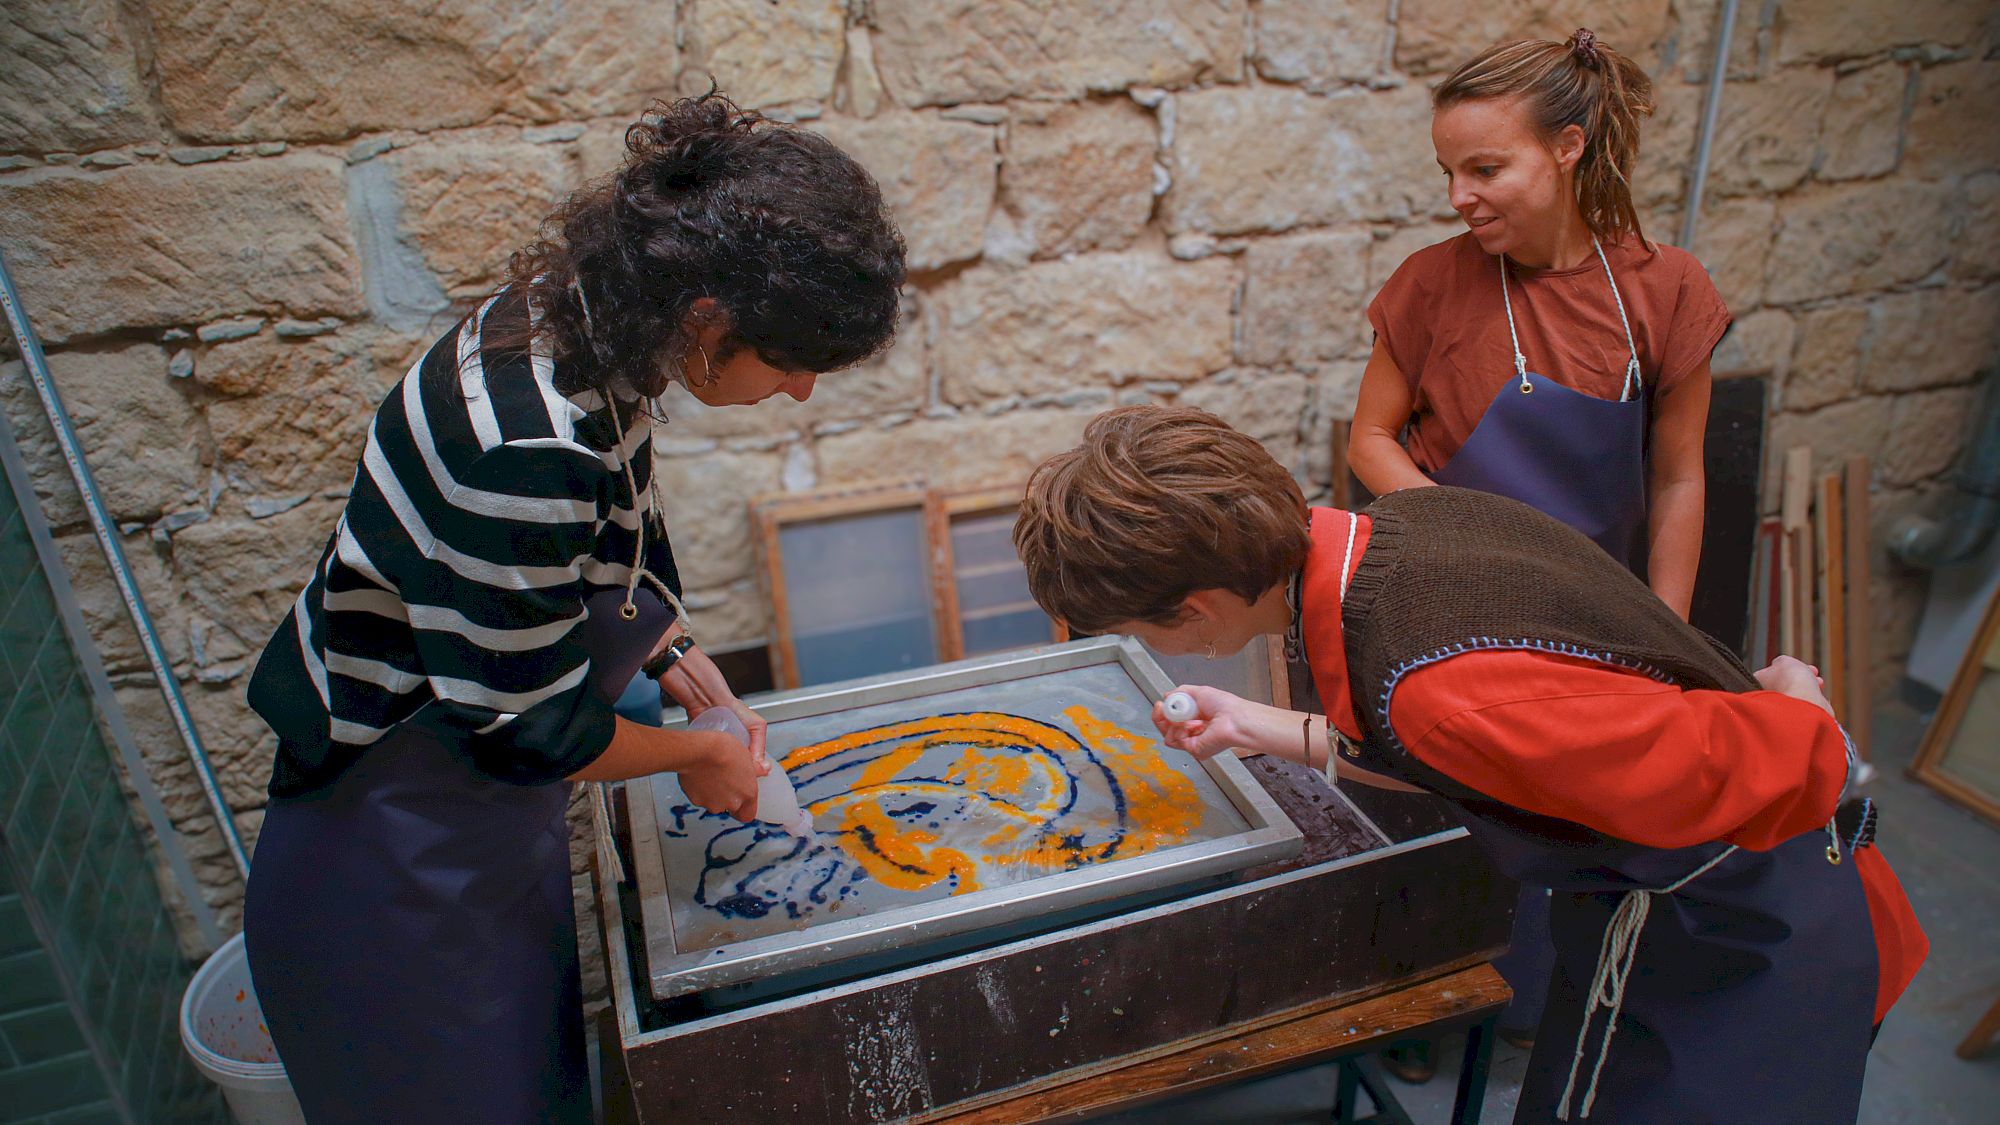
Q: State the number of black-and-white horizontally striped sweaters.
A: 1